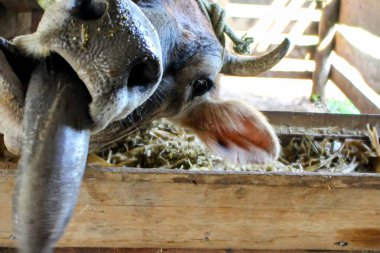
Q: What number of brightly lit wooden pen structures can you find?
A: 1